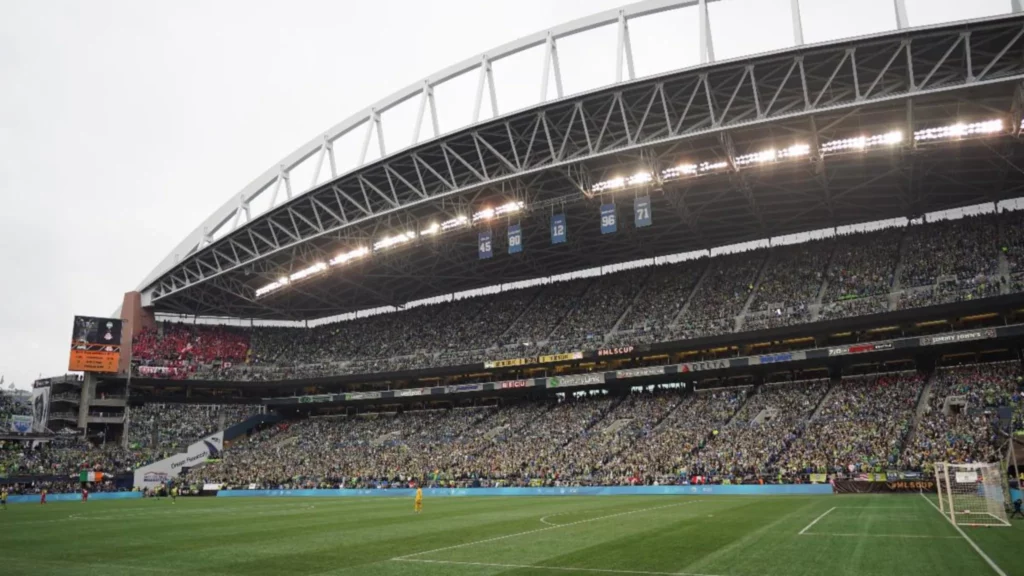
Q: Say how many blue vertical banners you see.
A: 5